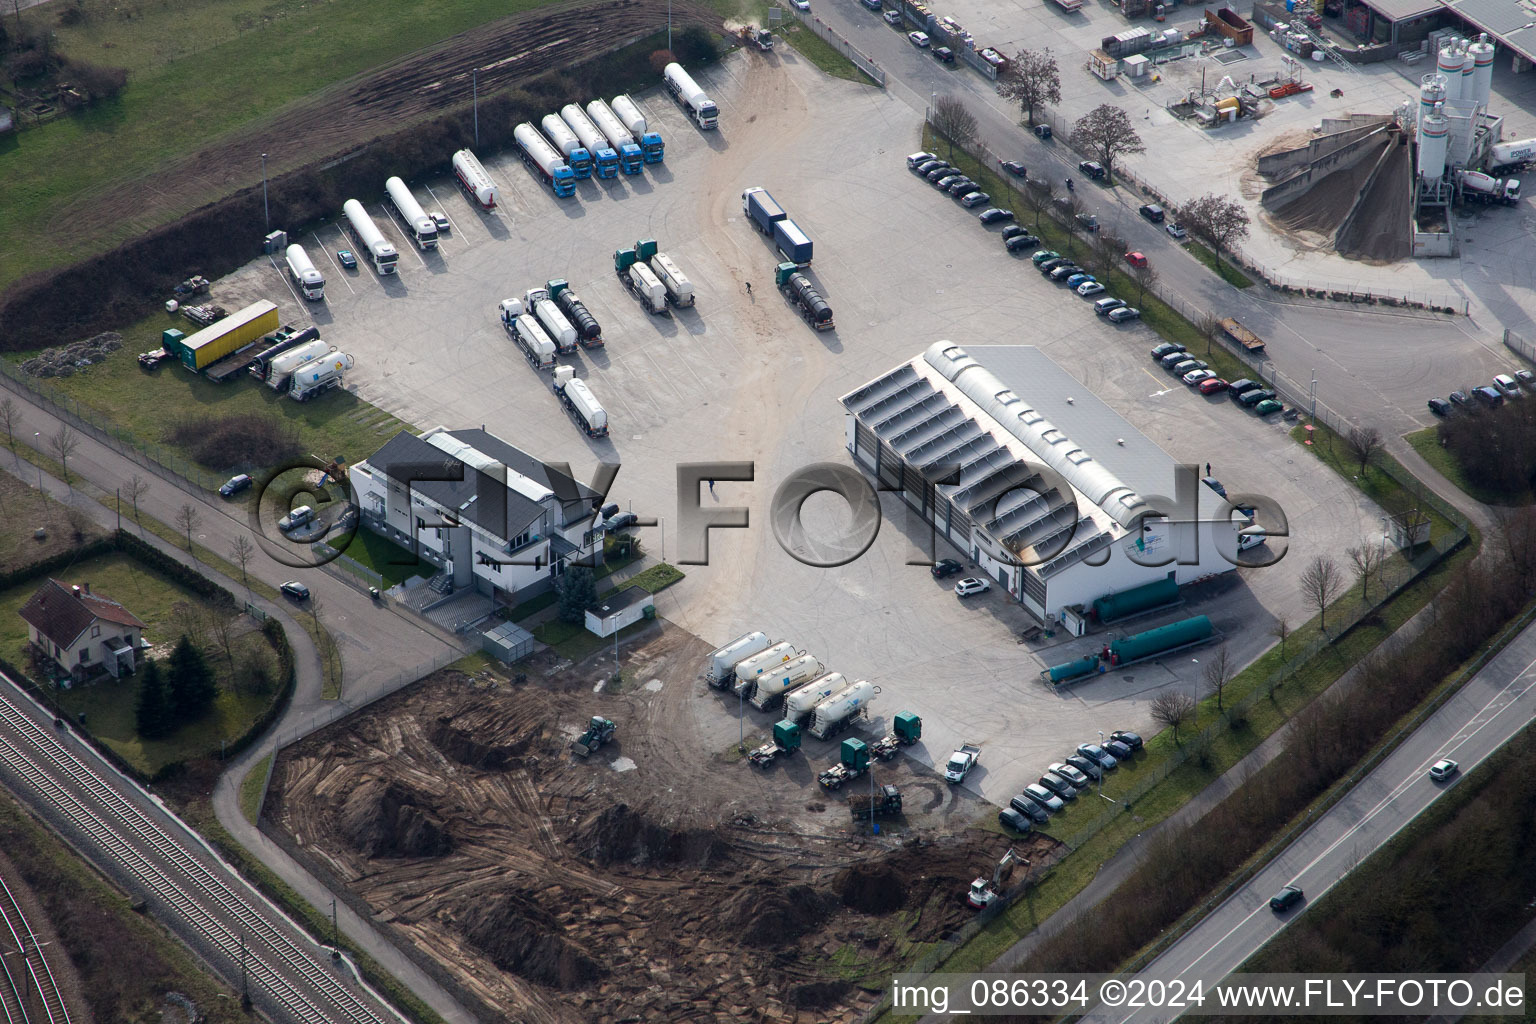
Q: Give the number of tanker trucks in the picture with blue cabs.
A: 5